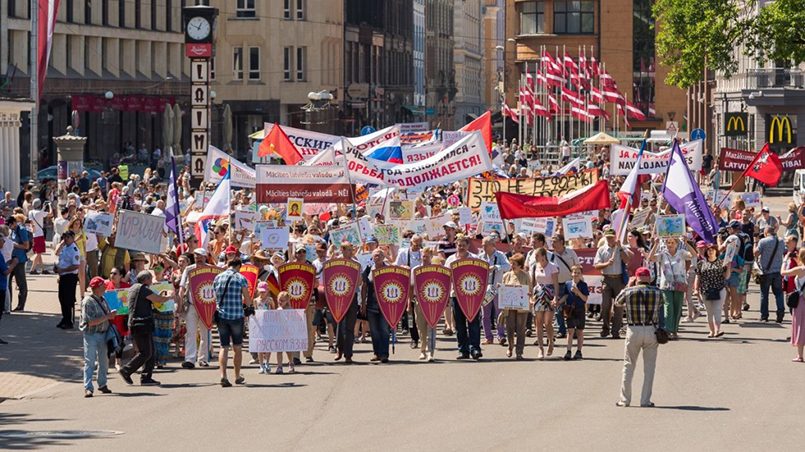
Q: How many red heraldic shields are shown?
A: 7